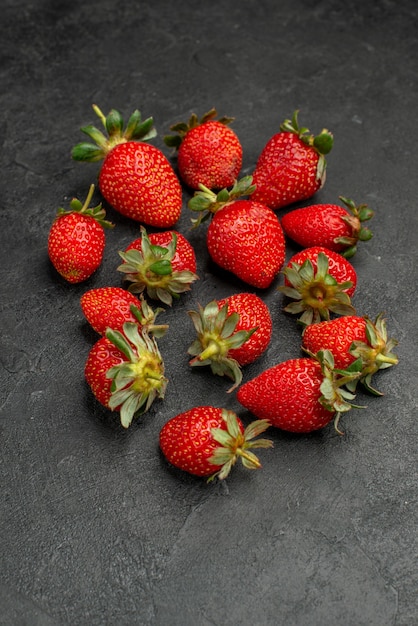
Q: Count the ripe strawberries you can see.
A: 14